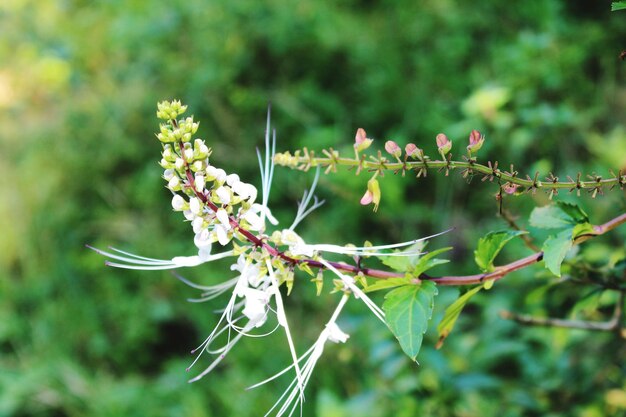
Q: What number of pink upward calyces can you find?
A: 5